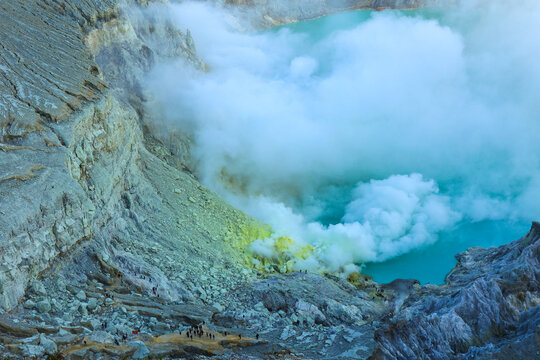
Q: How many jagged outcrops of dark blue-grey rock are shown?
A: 1